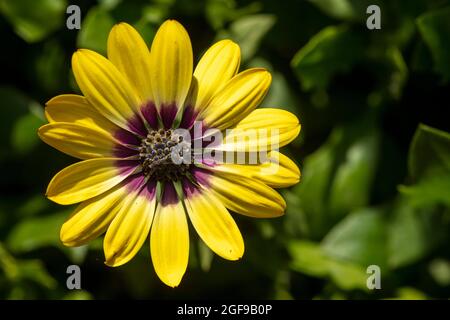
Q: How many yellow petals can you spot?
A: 15